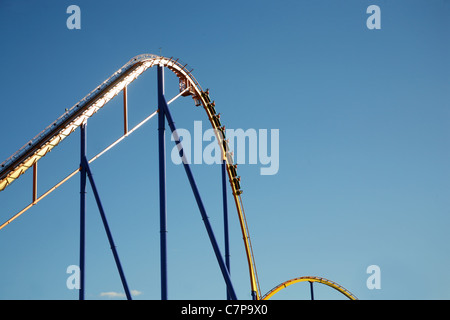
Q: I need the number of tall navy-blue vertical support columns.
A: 3